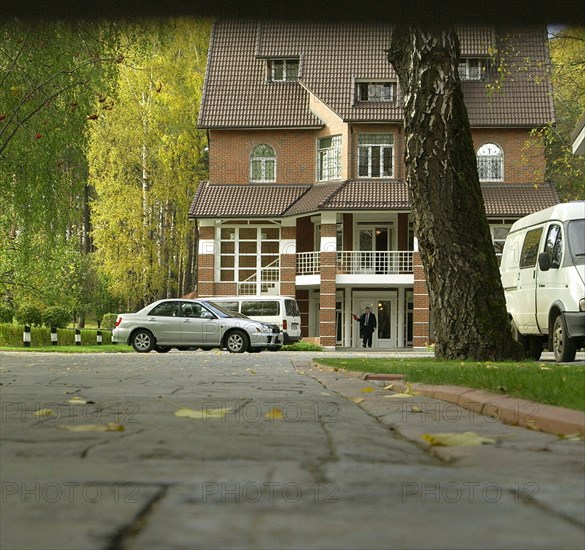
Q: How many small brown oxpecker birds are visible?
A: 0